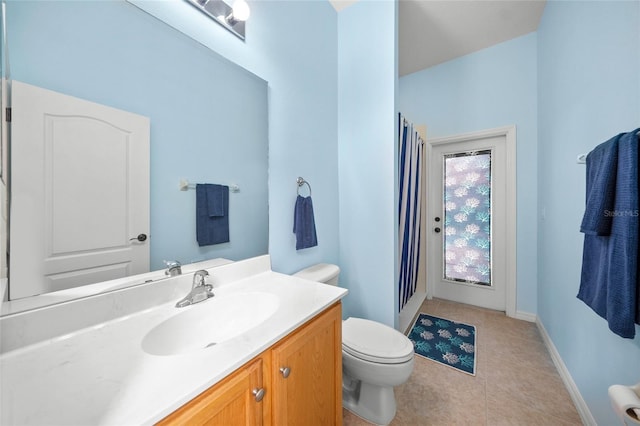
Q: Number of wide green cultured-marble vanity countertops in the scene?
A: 0